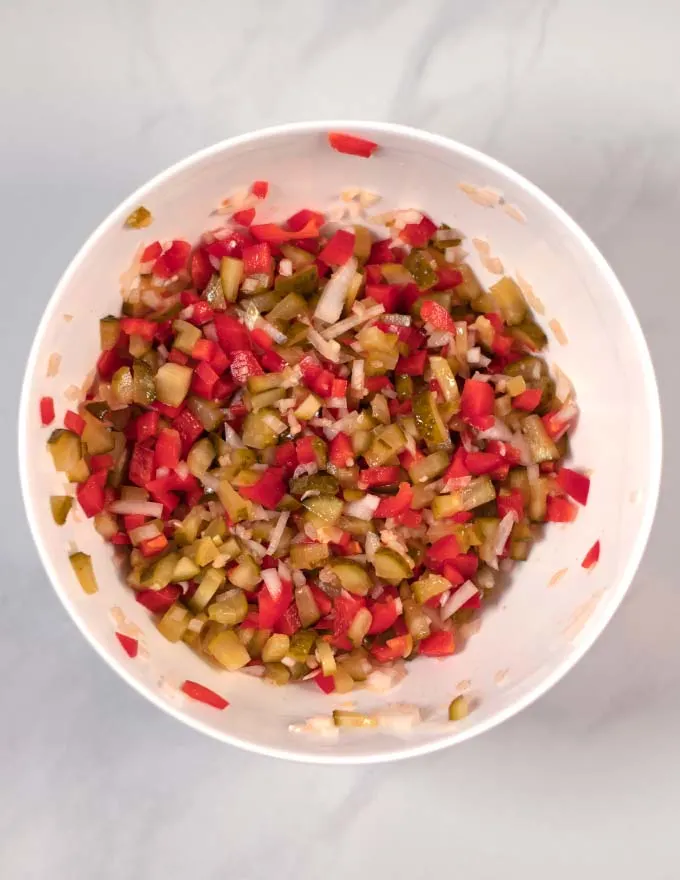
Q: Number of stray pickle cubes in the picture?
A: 5